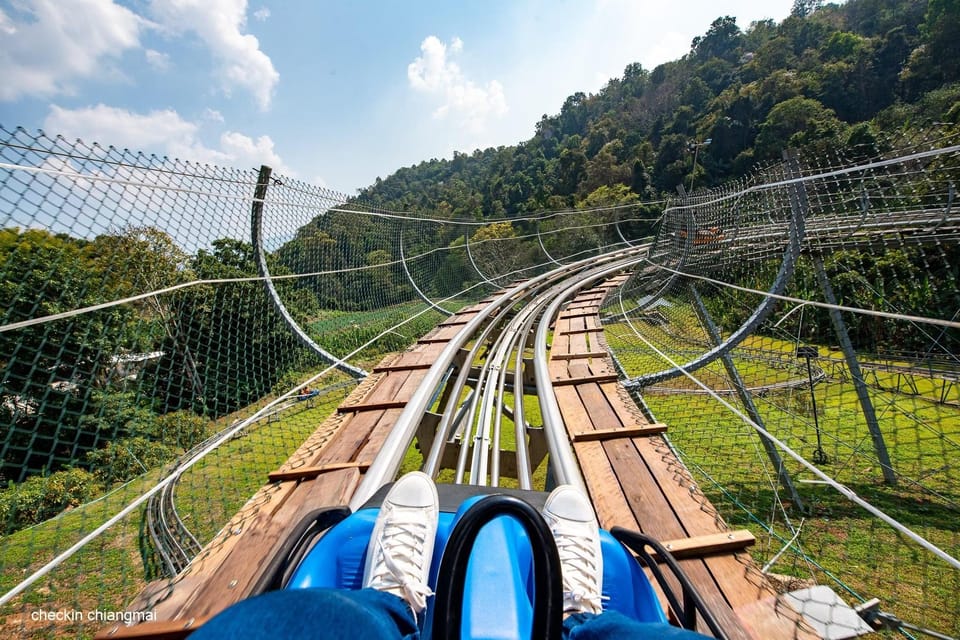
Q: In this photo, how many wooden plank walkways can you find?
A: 2